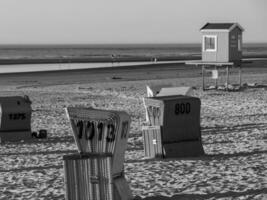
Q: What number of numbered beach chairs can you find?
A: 3